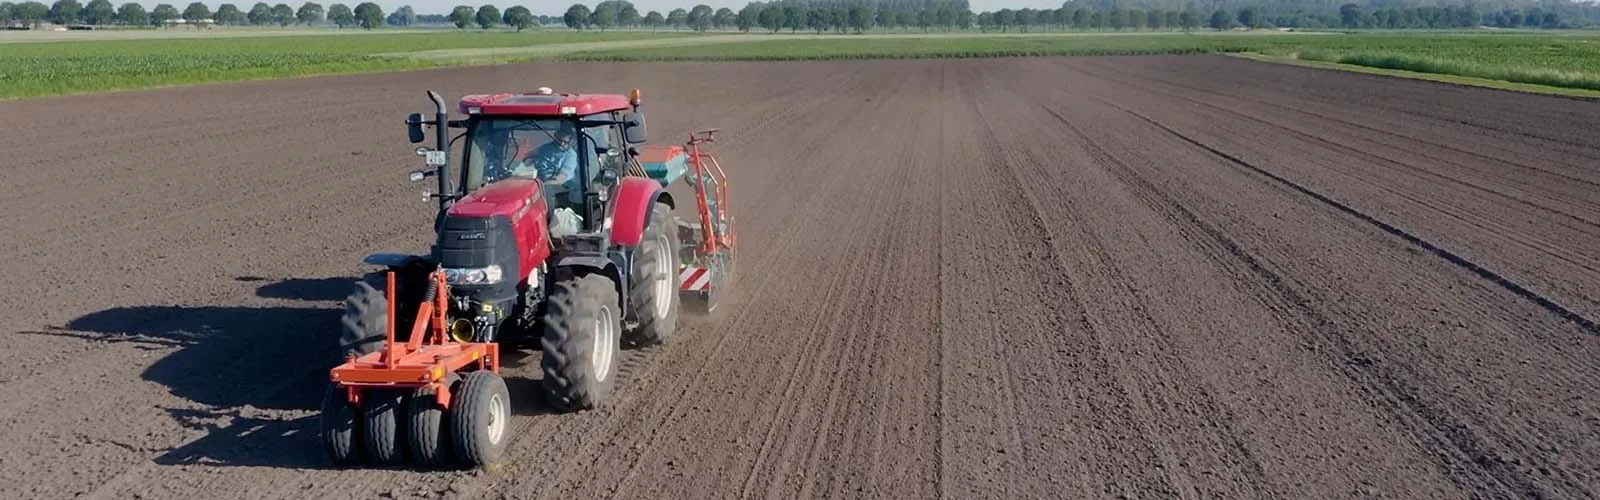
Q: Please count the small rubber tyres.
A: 4